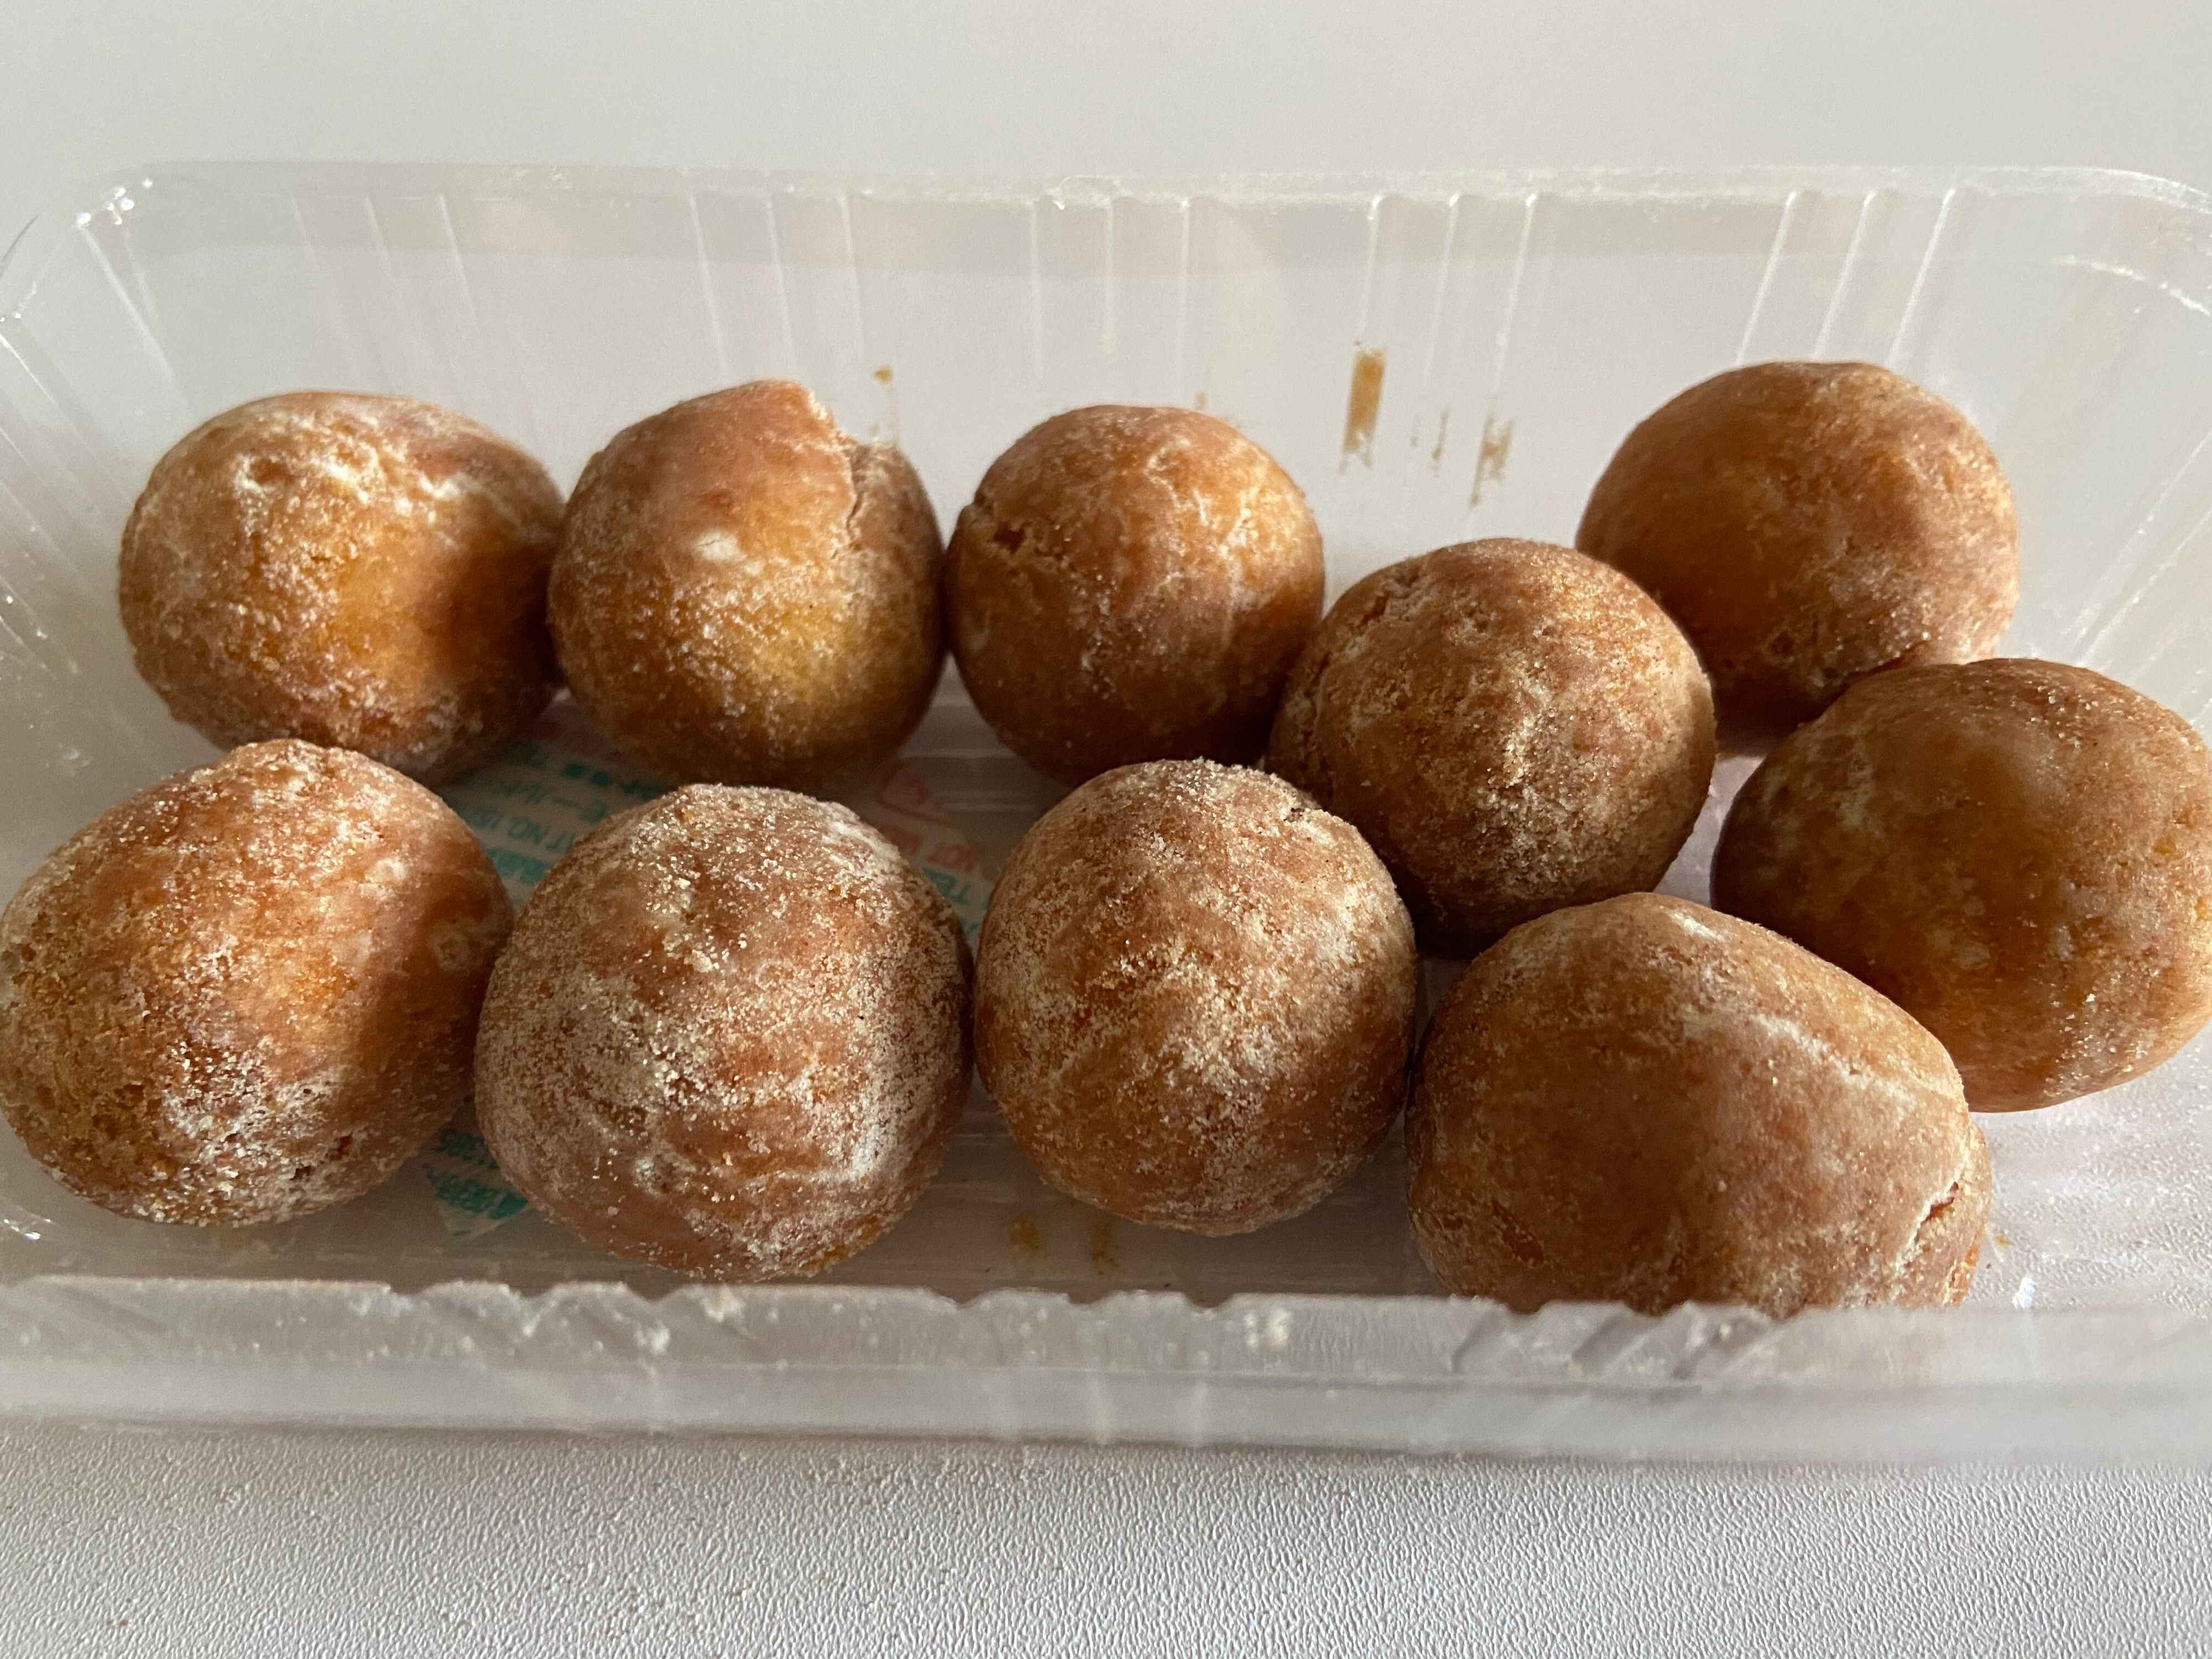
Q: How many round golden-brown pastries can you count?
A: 10